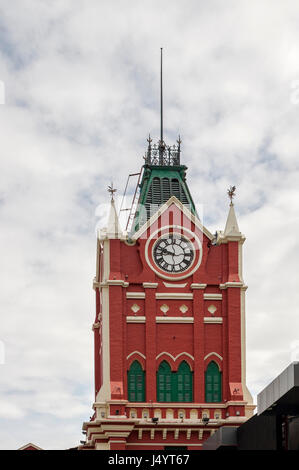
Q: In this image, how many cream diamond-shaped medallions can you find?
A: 4